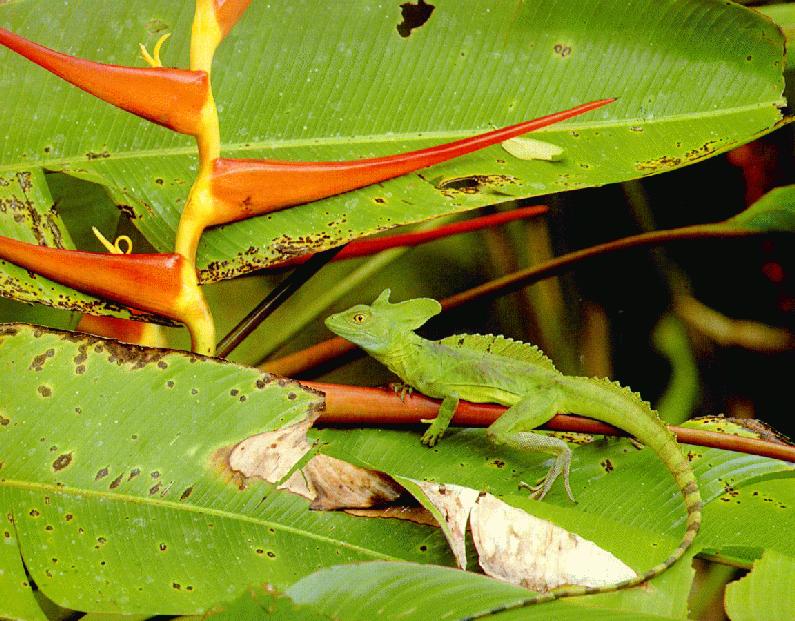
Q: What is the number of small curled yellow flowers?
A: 2